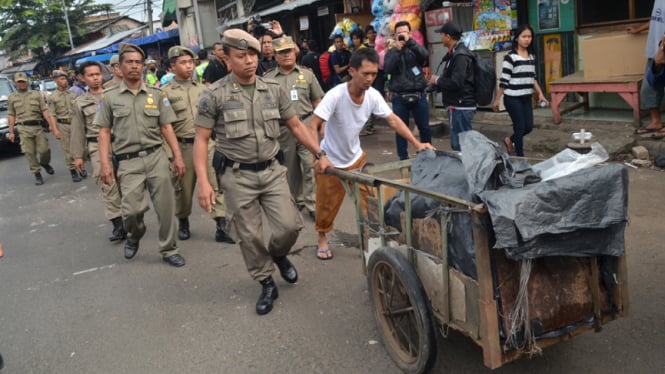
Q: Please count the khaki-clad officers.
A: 8